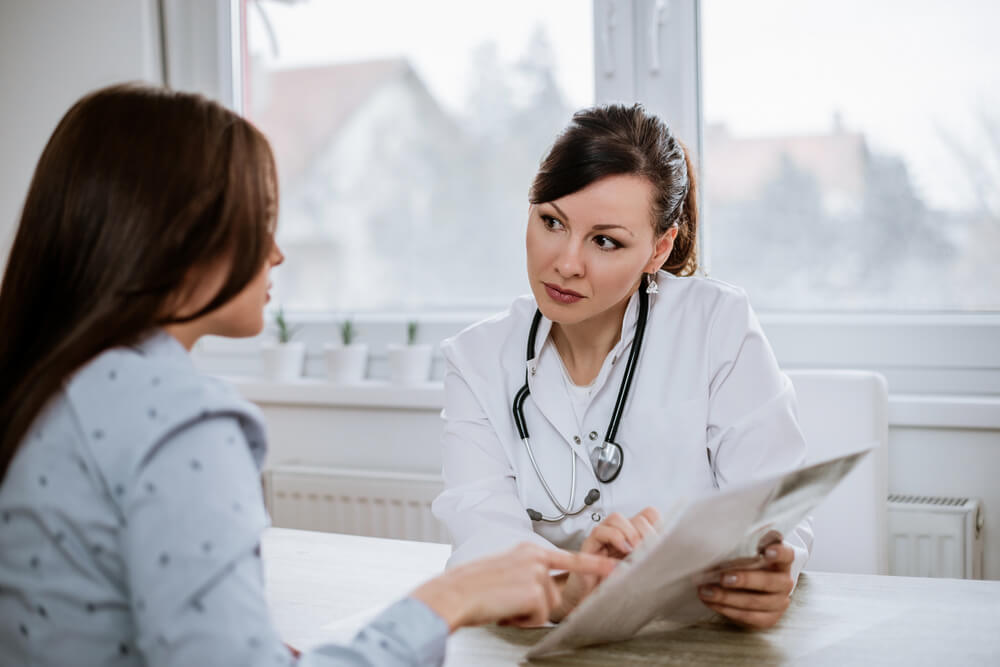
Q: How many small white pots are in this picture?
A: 3